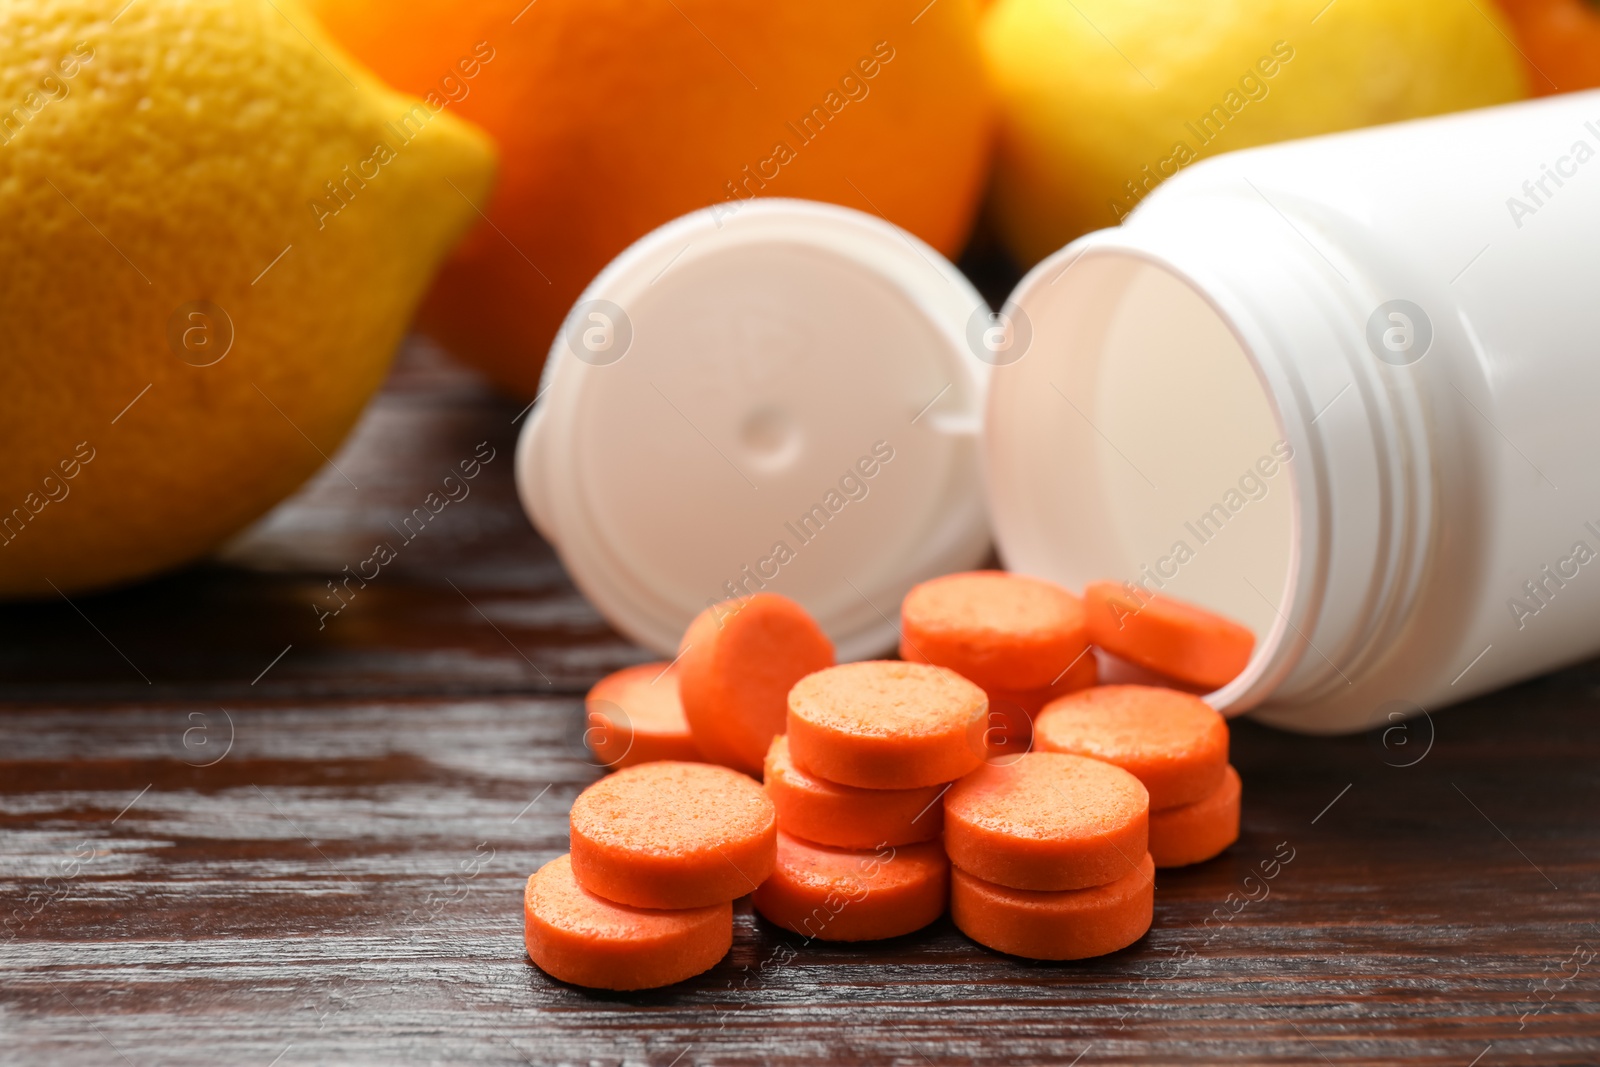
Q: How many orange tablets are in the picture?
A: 14